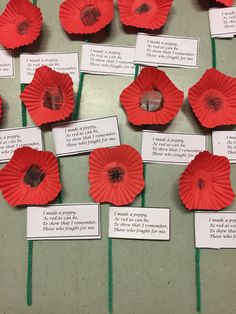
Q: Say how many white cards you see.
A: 12